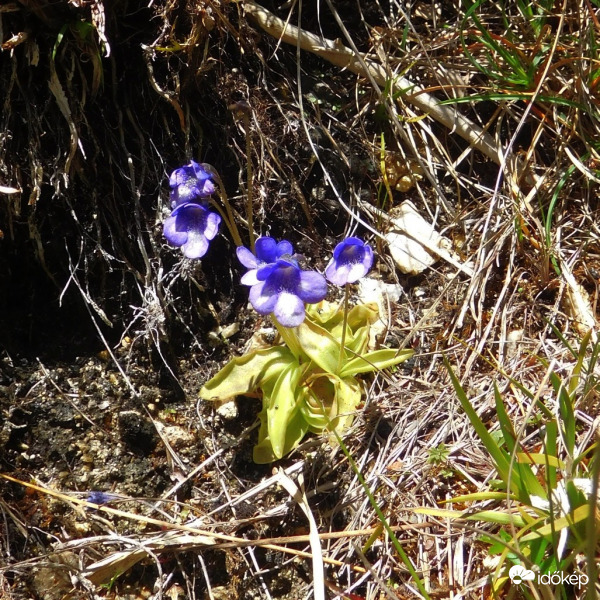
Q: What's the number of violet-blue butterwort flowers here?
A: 5